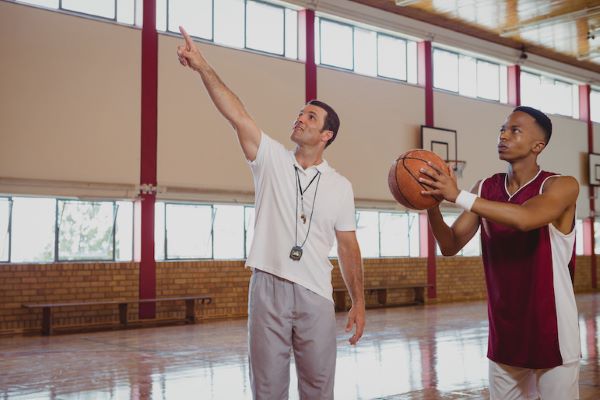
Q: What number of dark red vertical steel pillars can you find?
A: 5